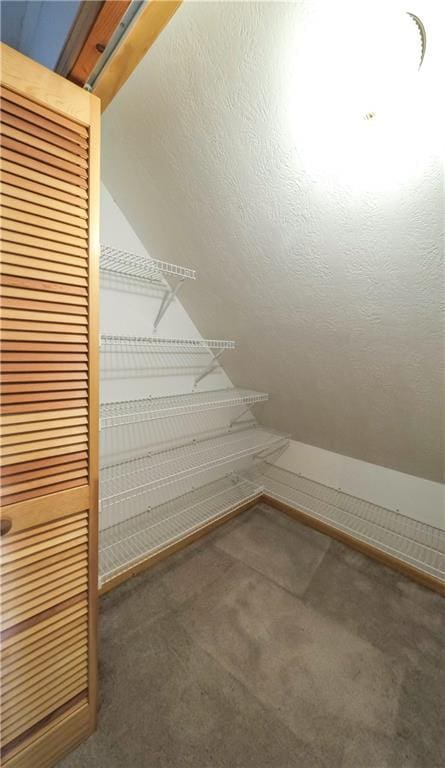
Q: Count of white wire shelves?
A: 6